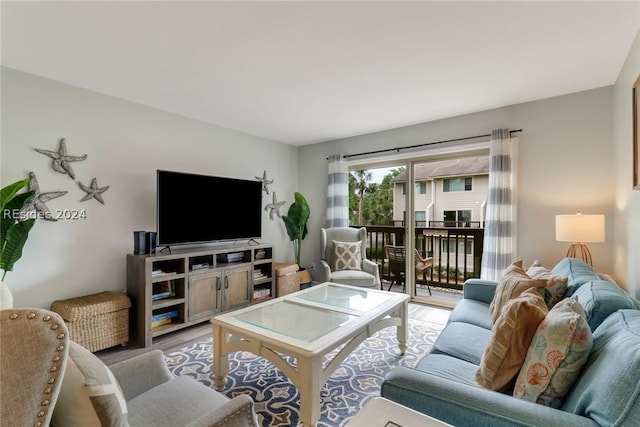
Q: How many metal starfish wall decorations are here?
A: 5